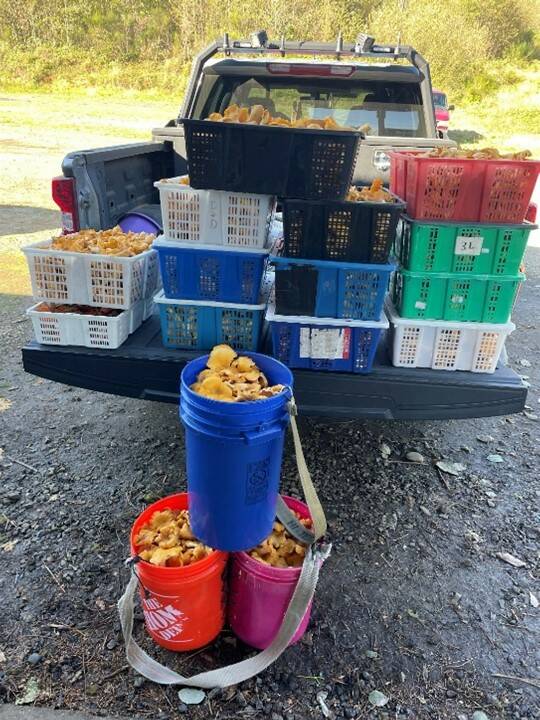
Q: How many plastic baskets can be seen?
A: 13